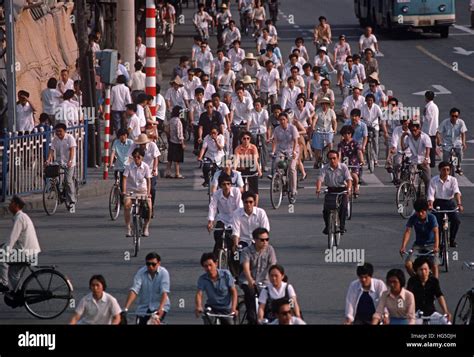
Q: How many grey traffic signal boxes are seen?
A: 1